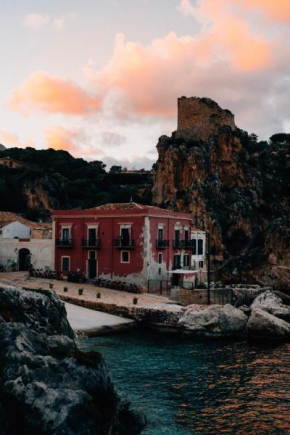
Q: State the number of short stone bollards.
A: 5